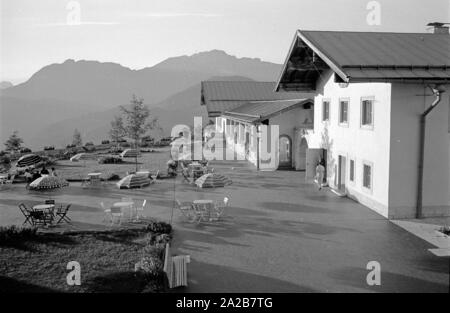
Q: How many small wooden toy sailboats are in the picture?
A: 0